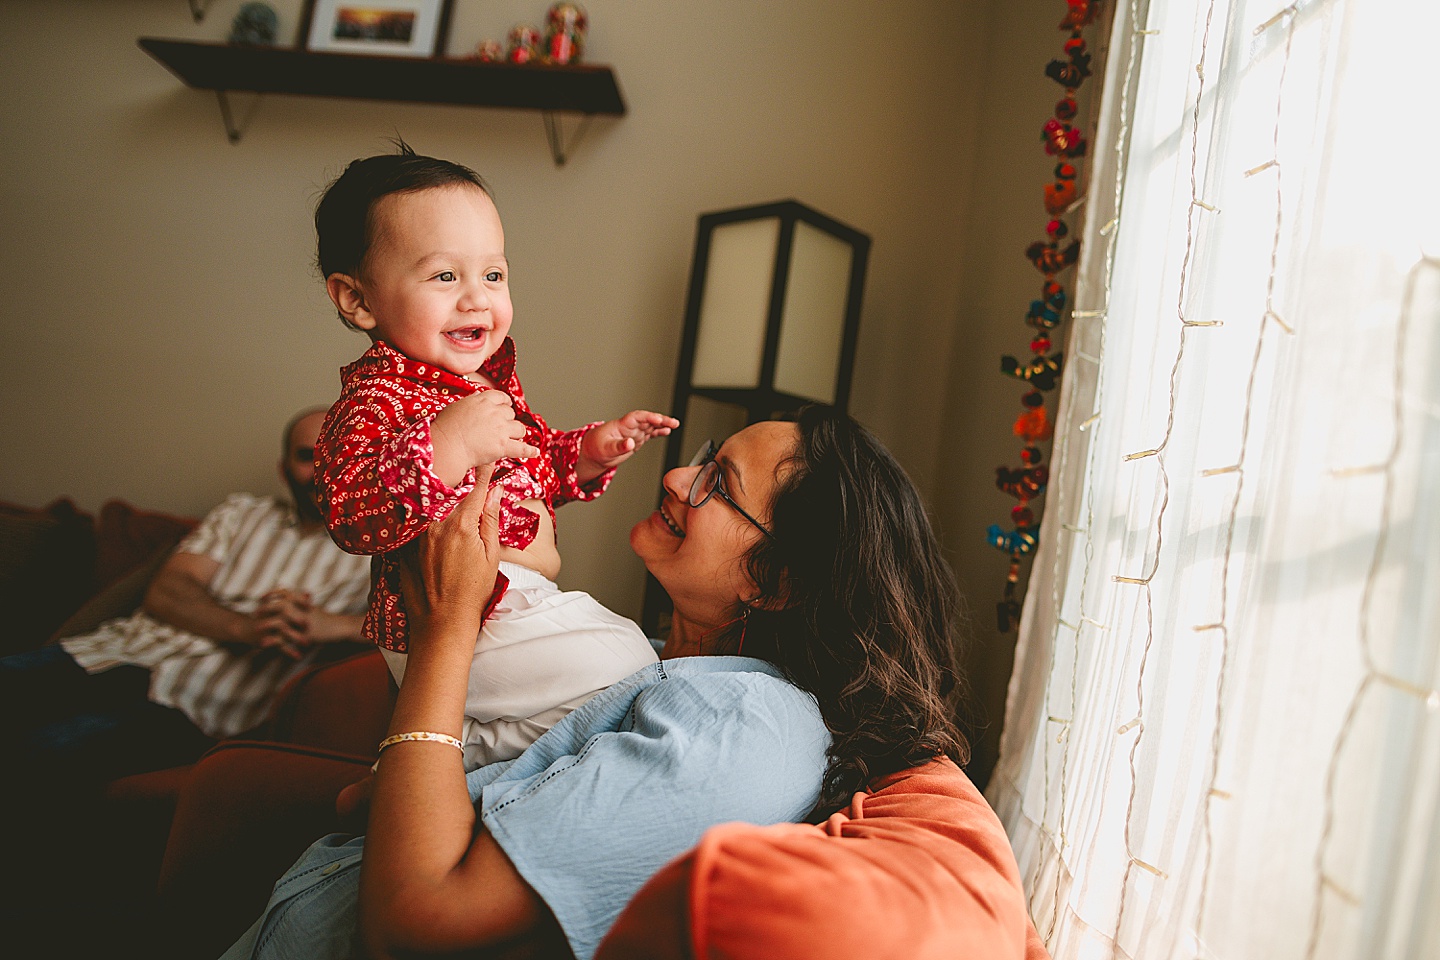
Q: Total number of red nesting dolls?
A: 3